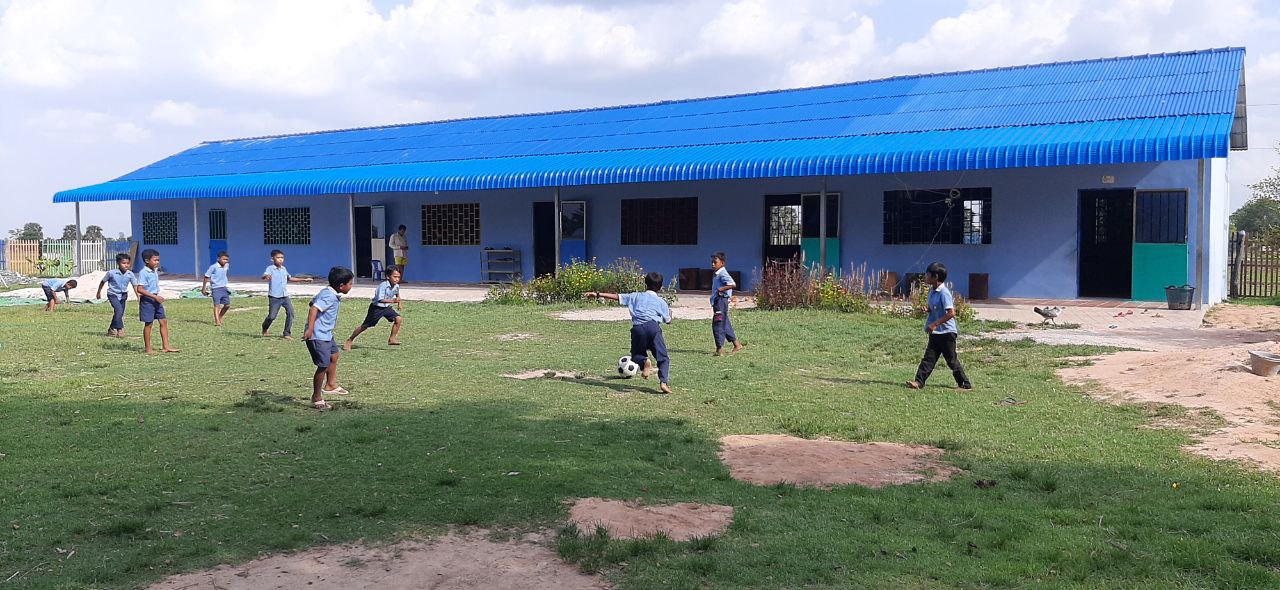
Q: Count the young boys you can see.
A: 10